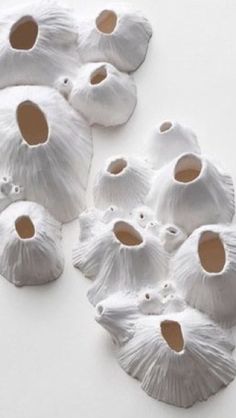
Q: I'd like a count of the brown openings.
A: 11